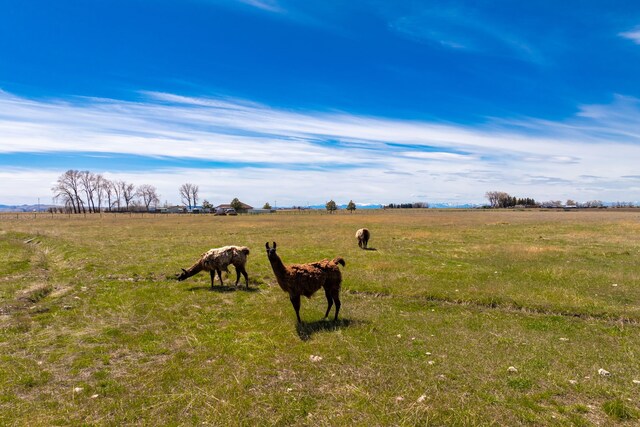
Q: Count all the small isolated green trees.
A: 2